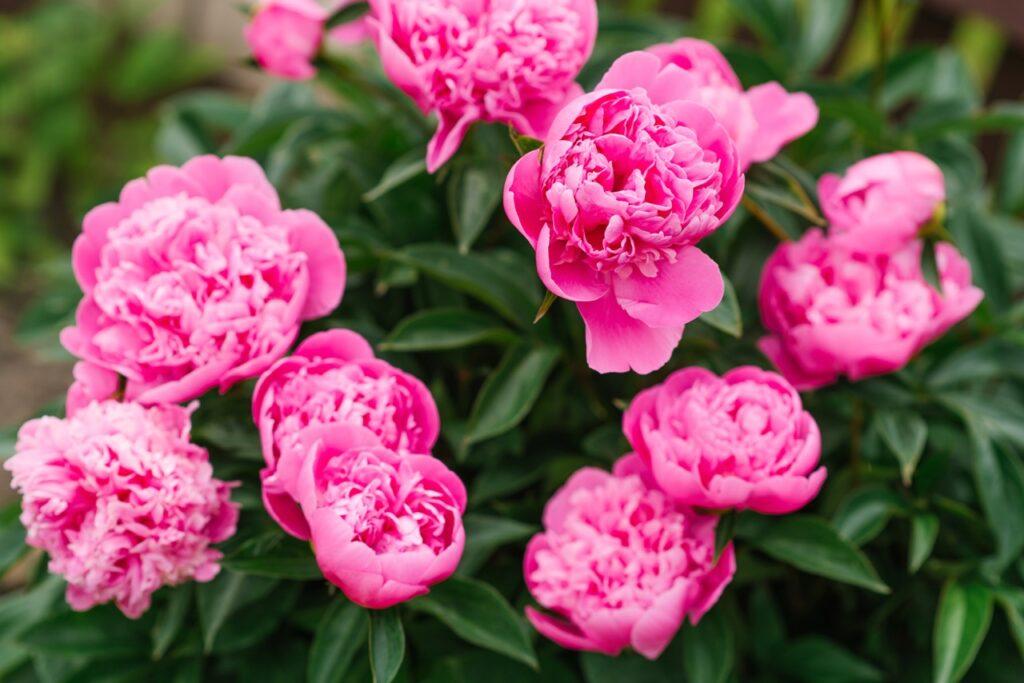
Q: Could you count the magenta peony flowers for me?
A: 12